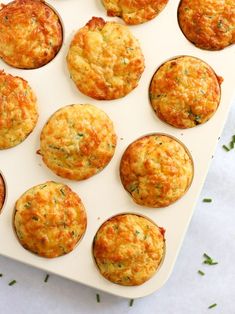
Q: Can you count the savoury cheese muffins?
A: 11